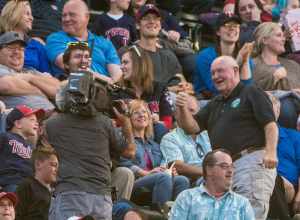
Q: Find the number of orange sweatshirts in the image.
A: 0